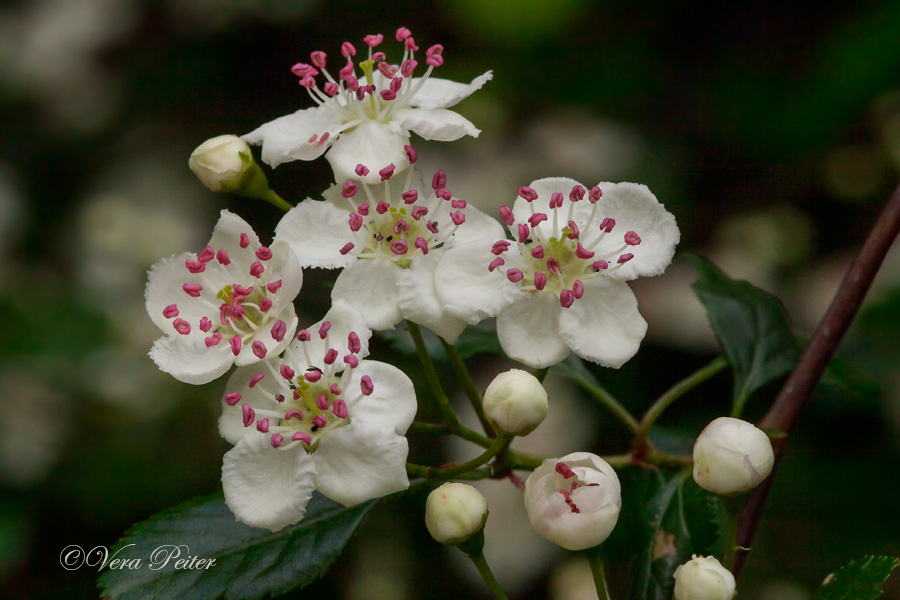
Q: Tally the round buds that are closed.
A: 5